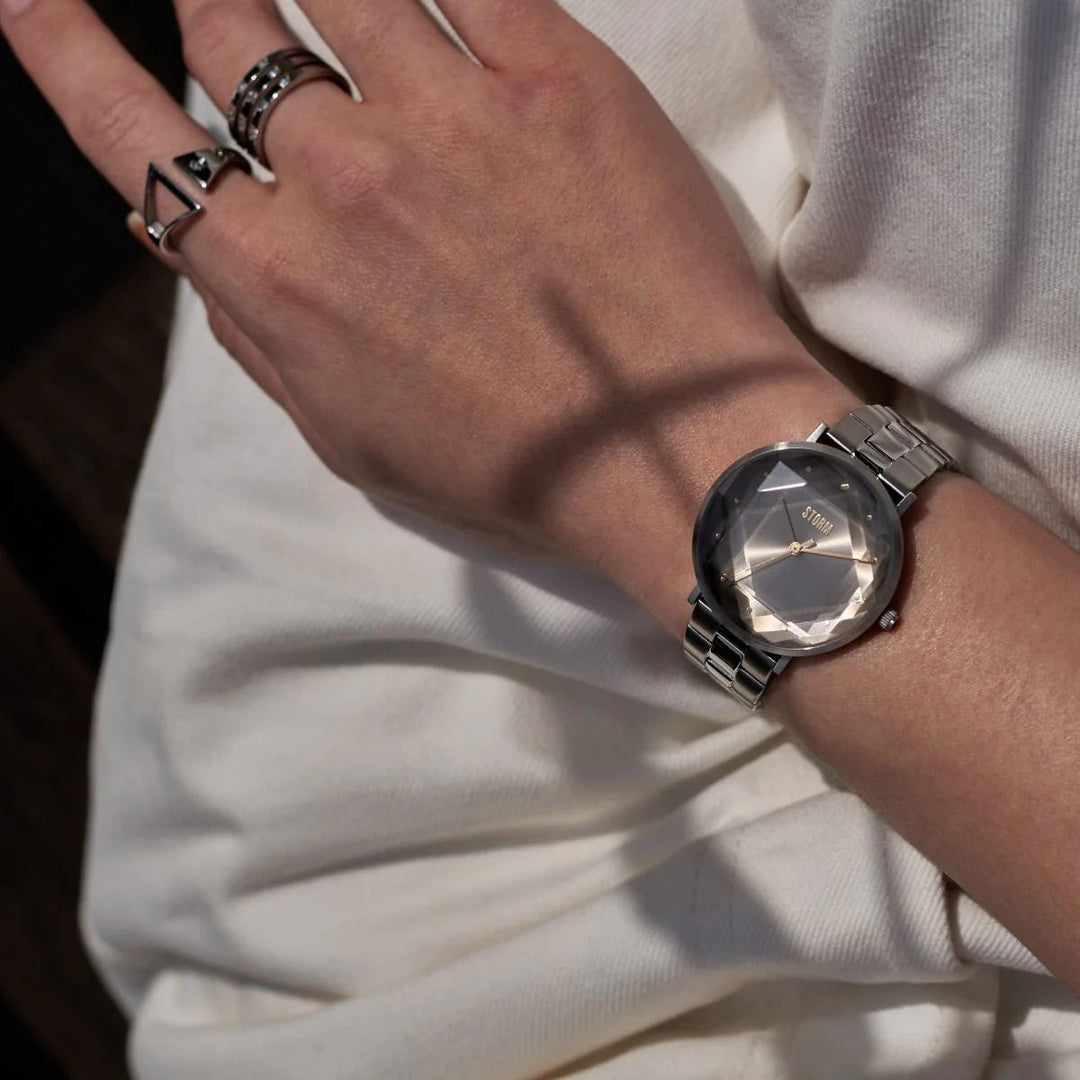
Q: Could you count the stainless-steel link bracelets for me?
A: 1